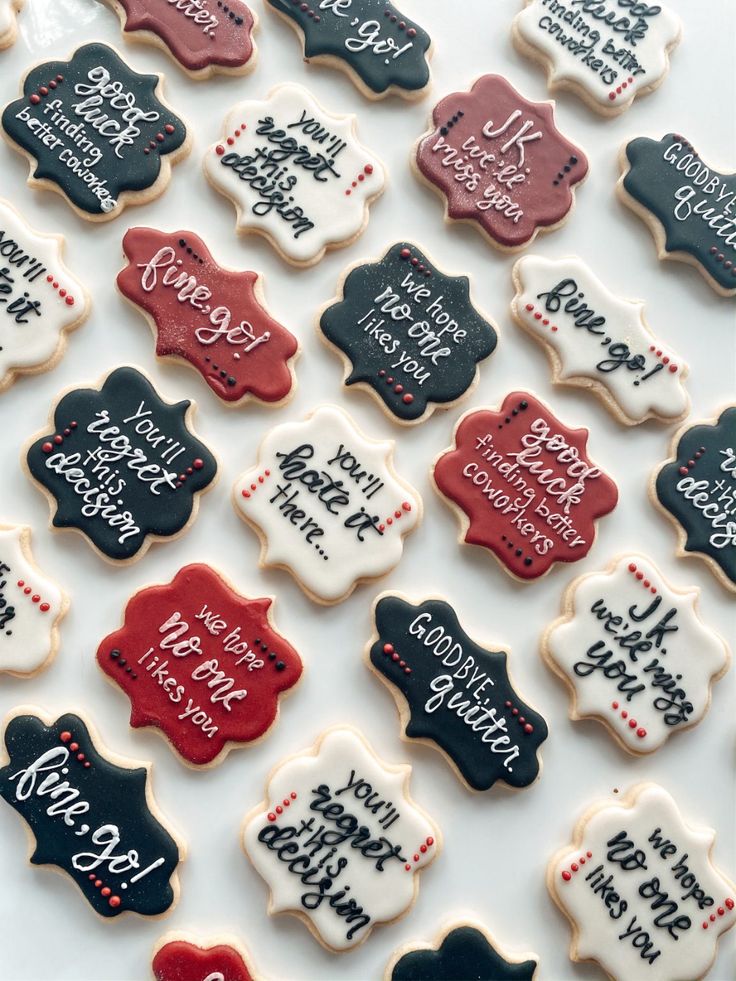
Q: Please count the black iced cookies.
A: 9